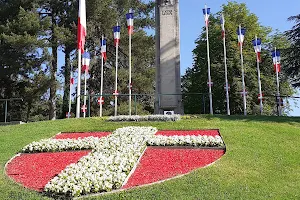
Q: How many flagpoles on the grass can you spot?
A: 11